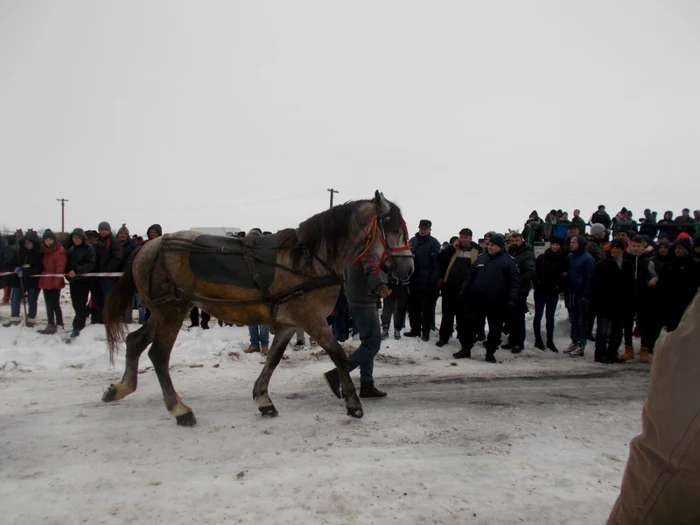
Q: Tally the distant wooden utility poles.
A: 2